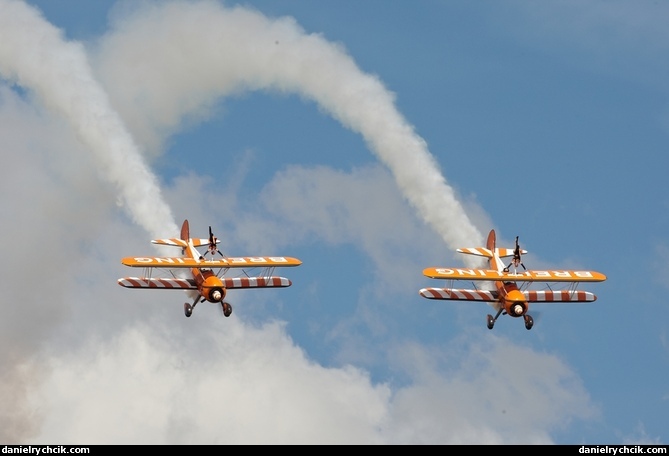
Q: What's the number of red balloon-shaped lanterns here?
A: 0